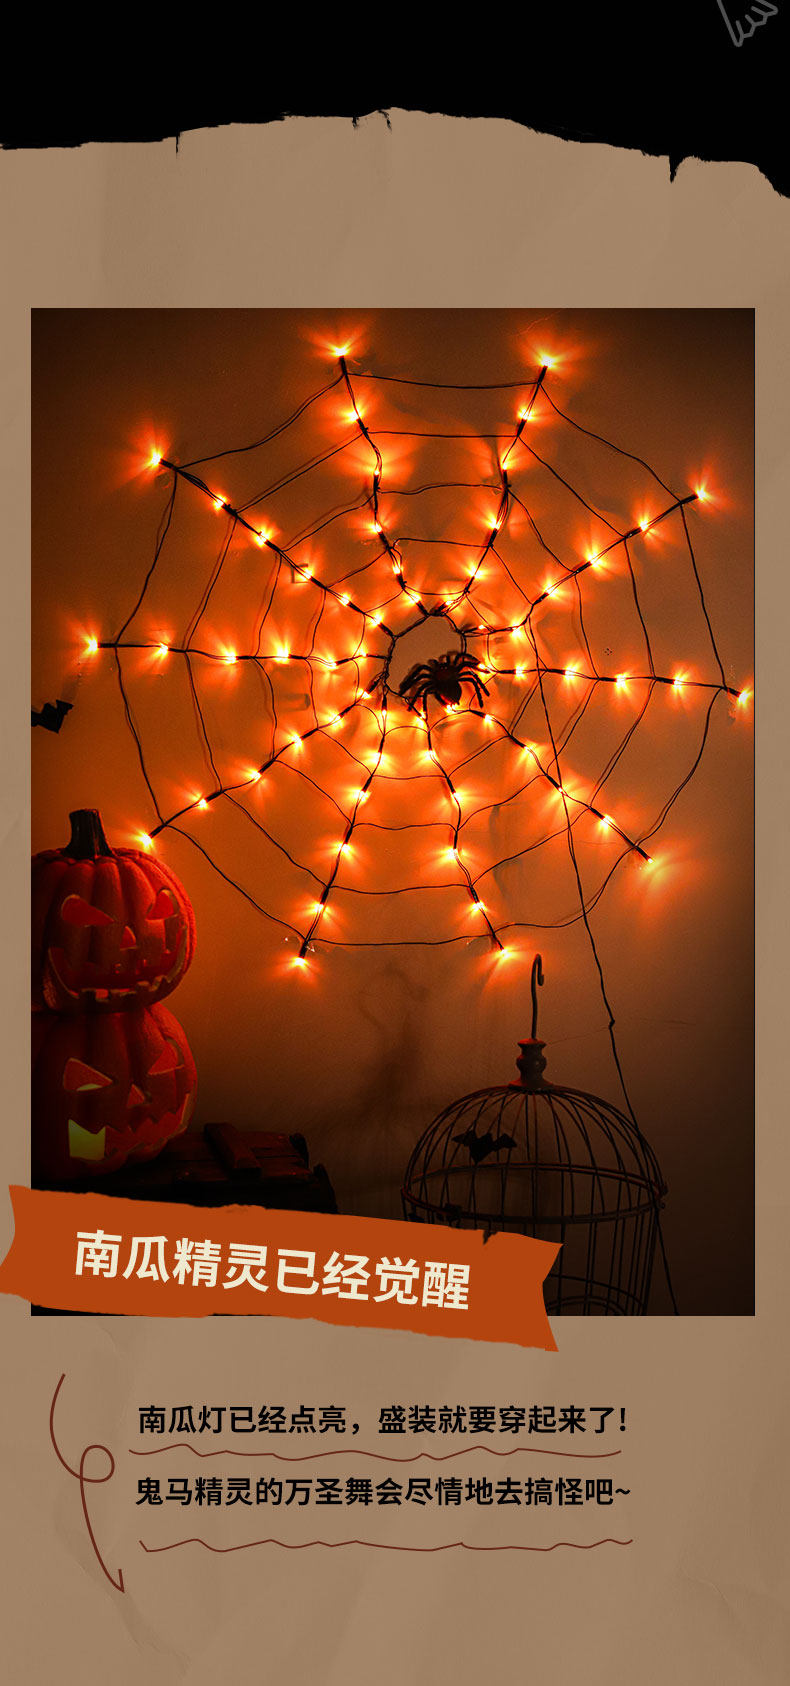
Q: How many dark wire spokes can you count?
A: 10